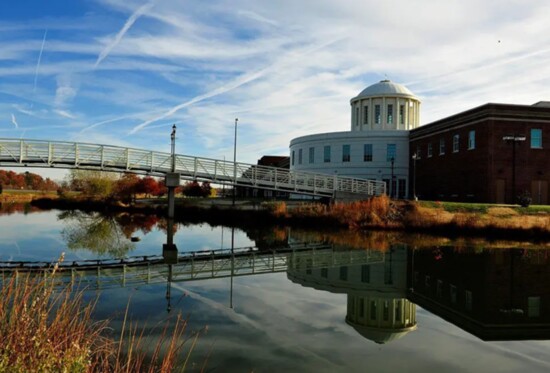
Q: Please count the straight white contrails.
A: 3